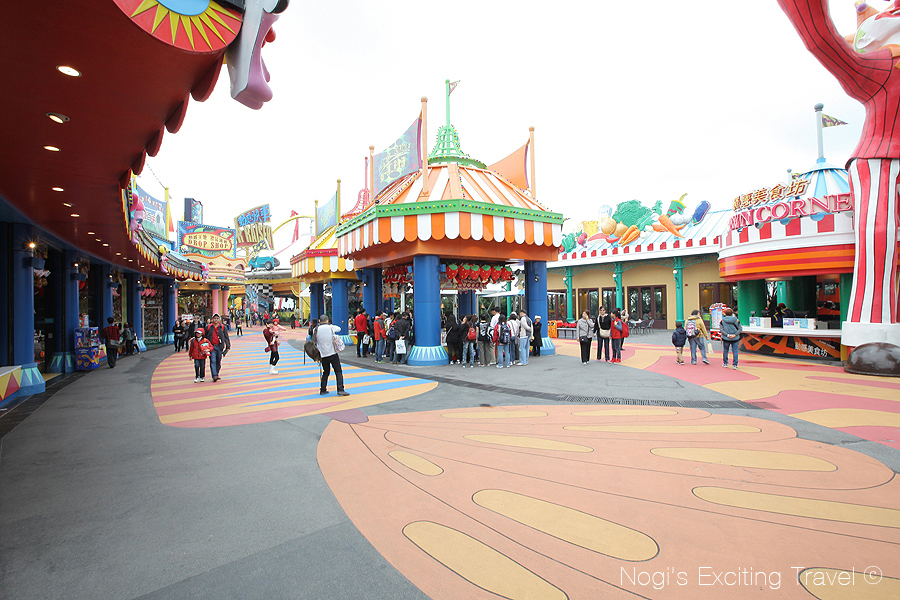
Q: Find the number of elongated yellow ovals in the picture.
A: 10